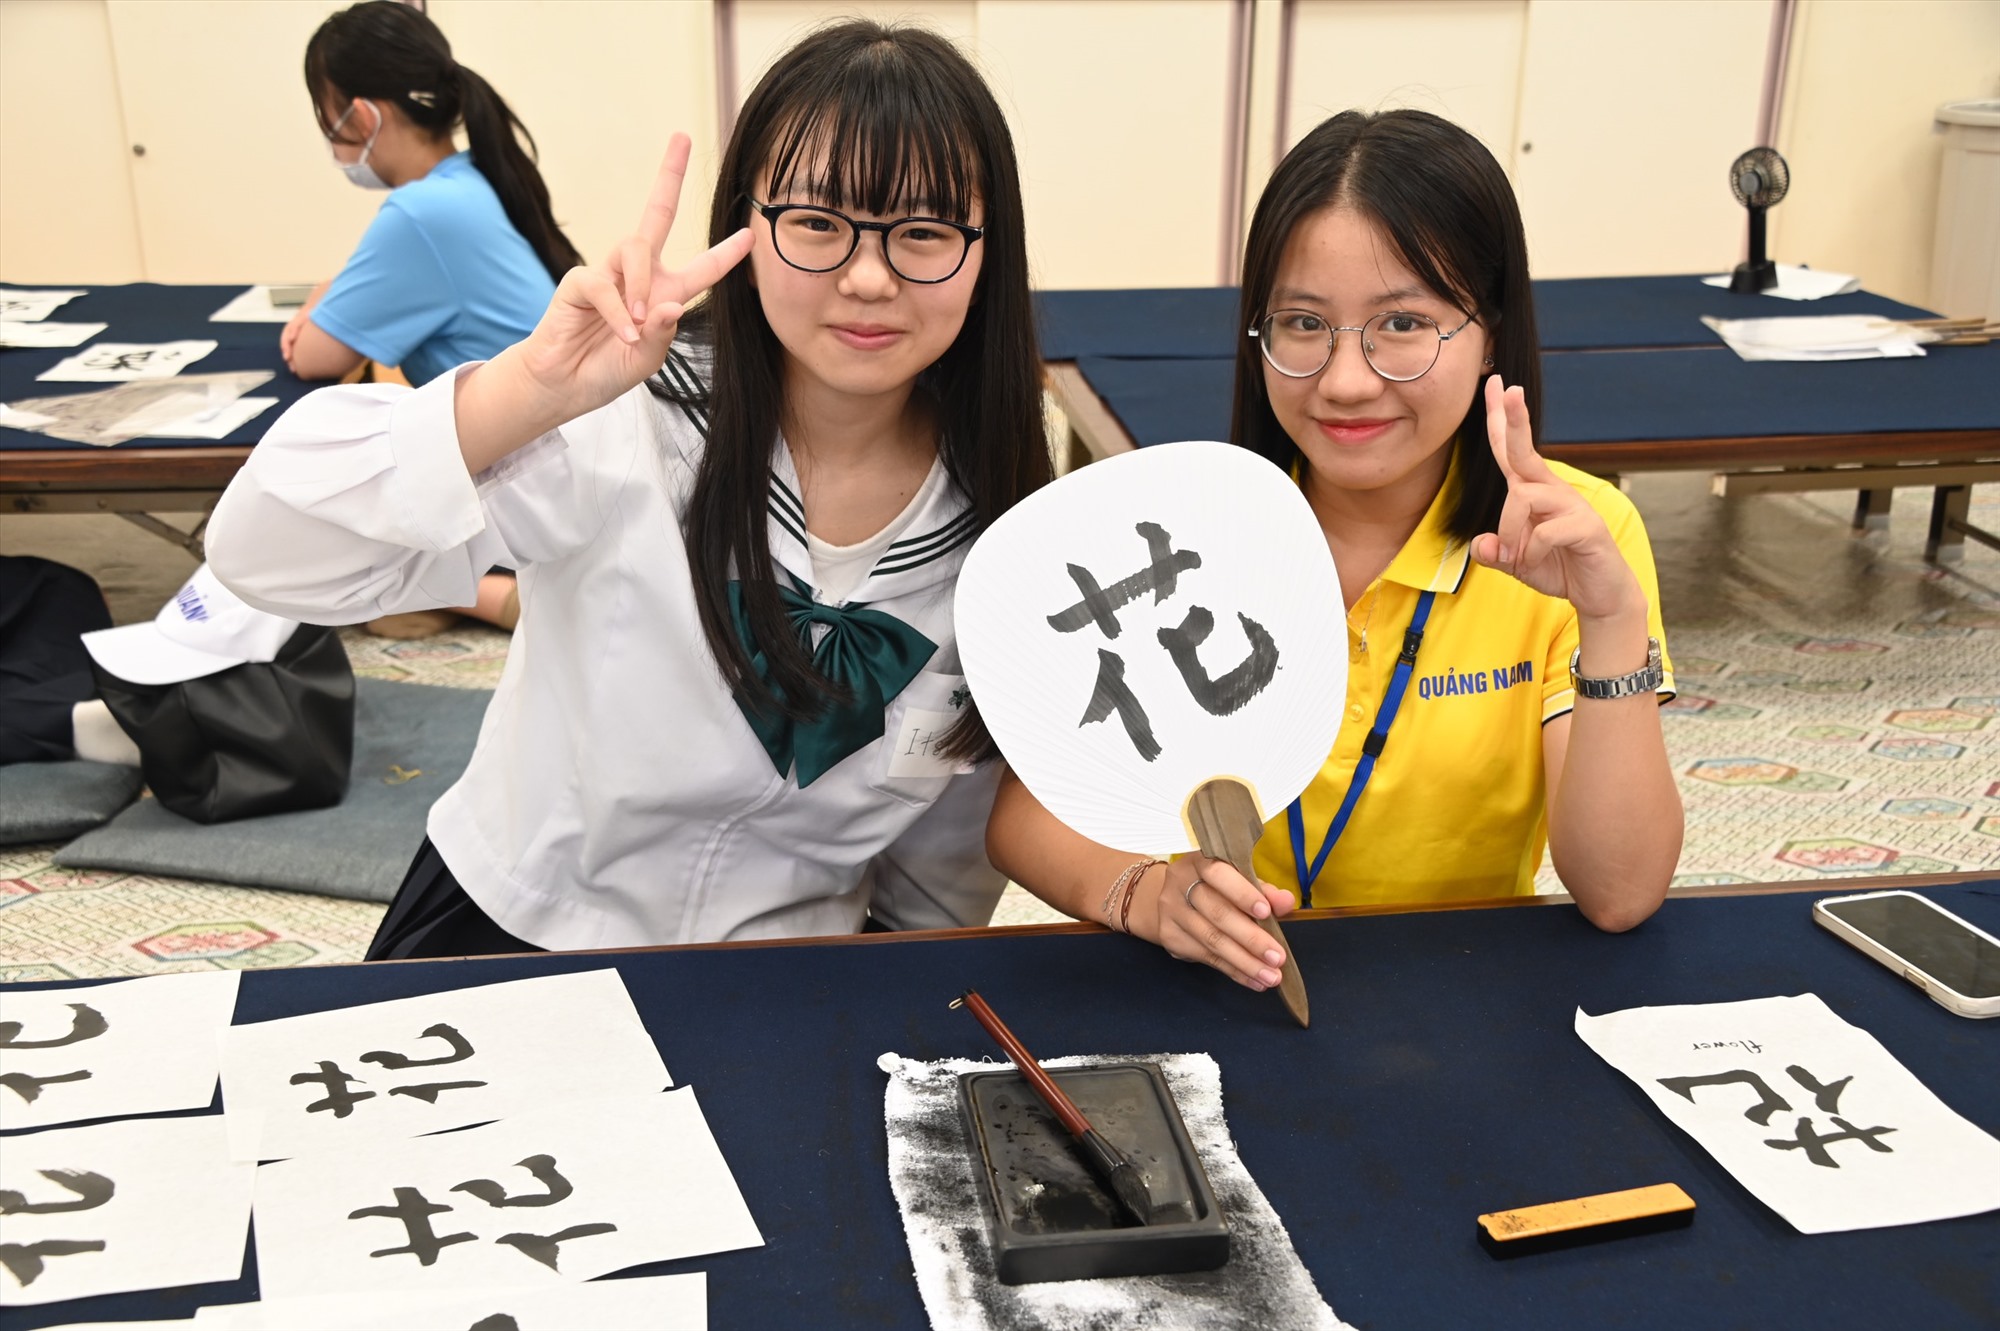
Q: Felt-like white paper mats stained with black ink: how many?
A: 1